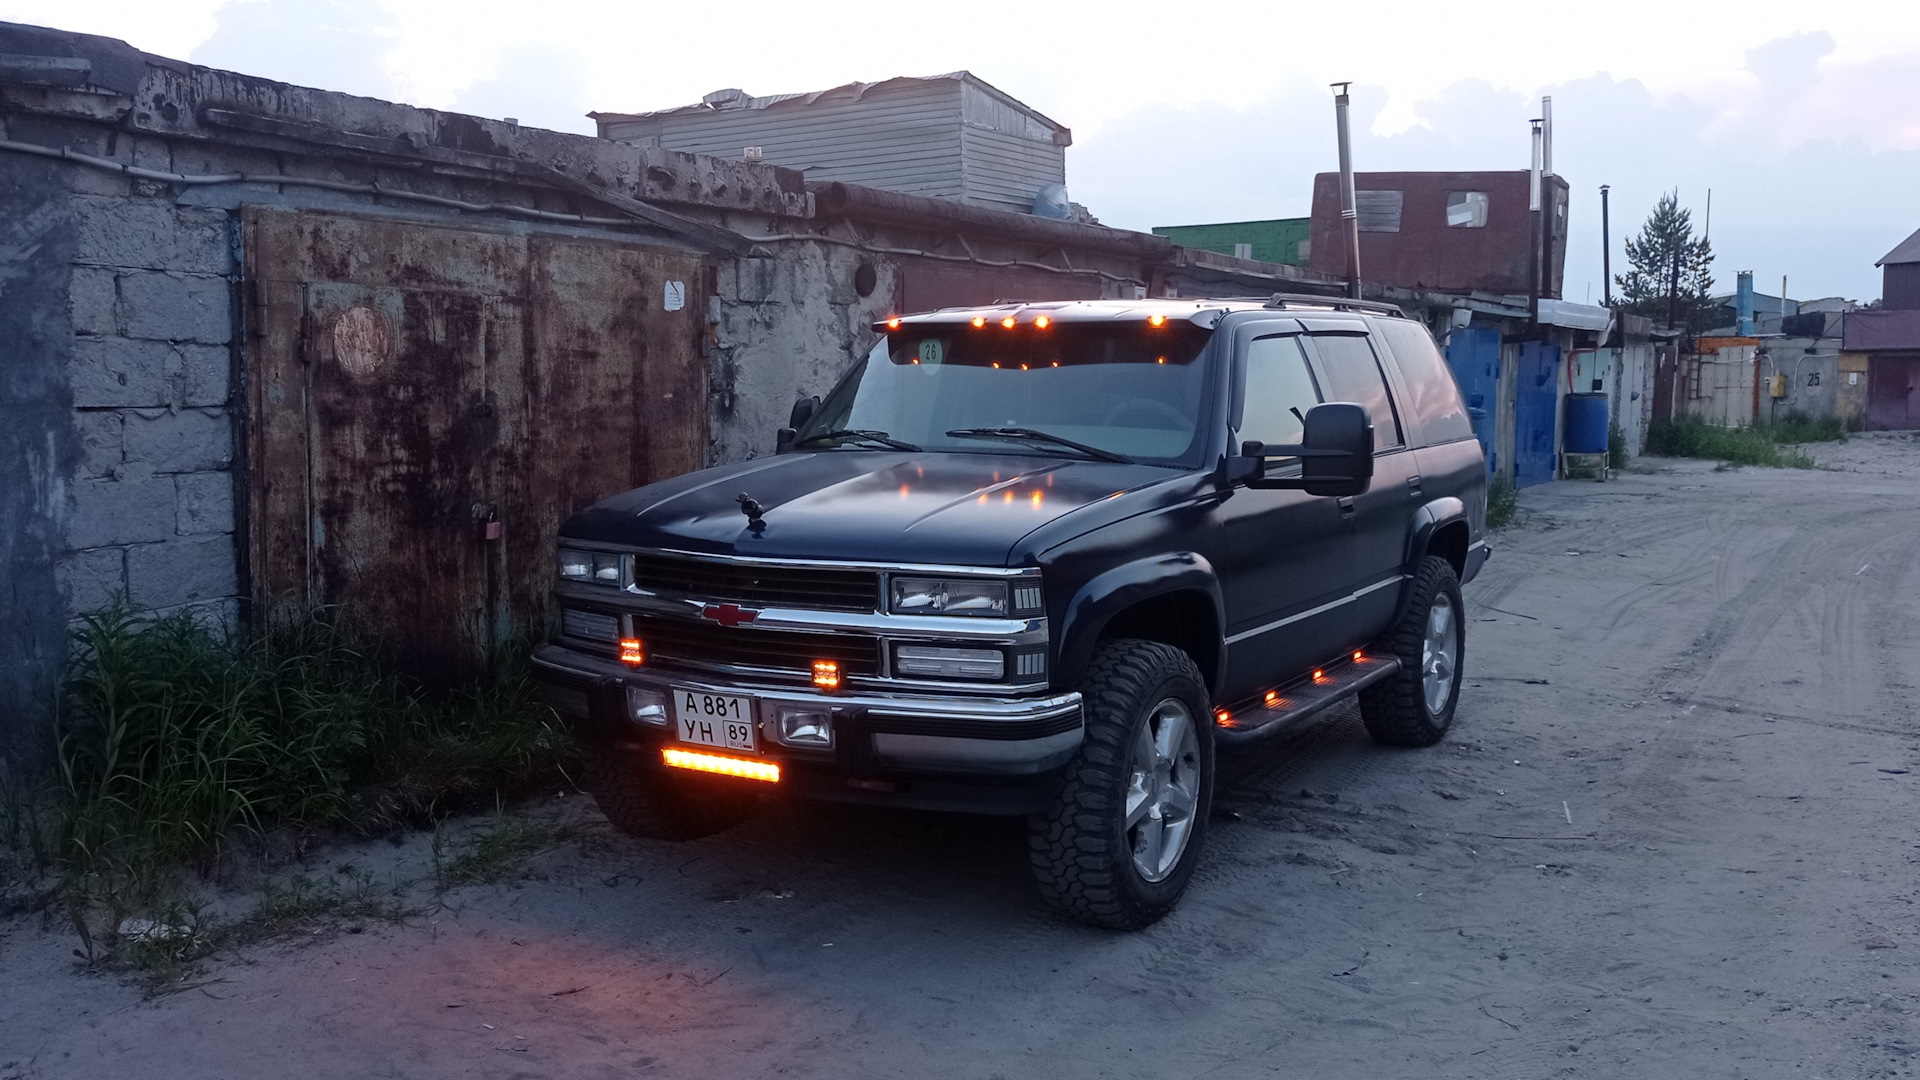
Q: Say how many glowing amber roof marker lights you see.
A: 5